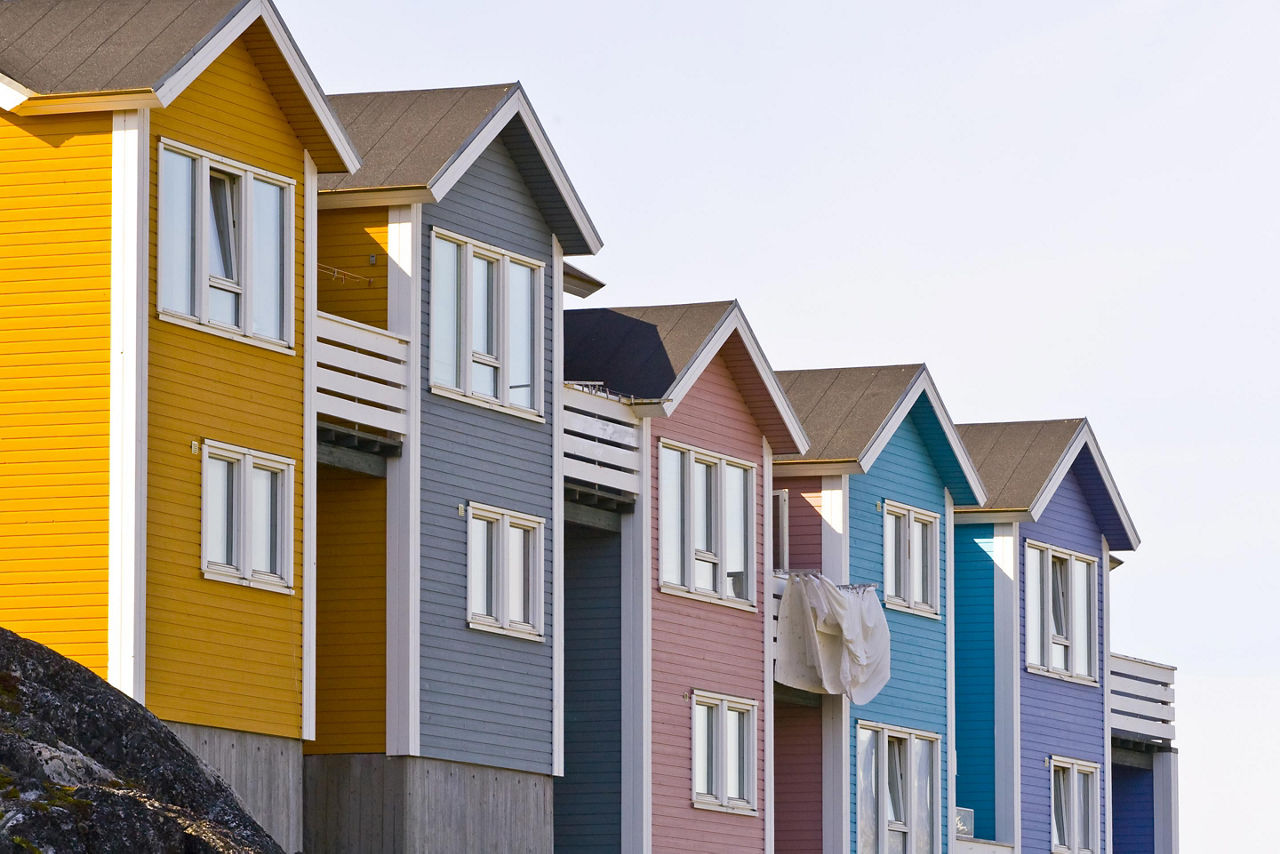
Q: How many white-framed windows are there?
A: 10